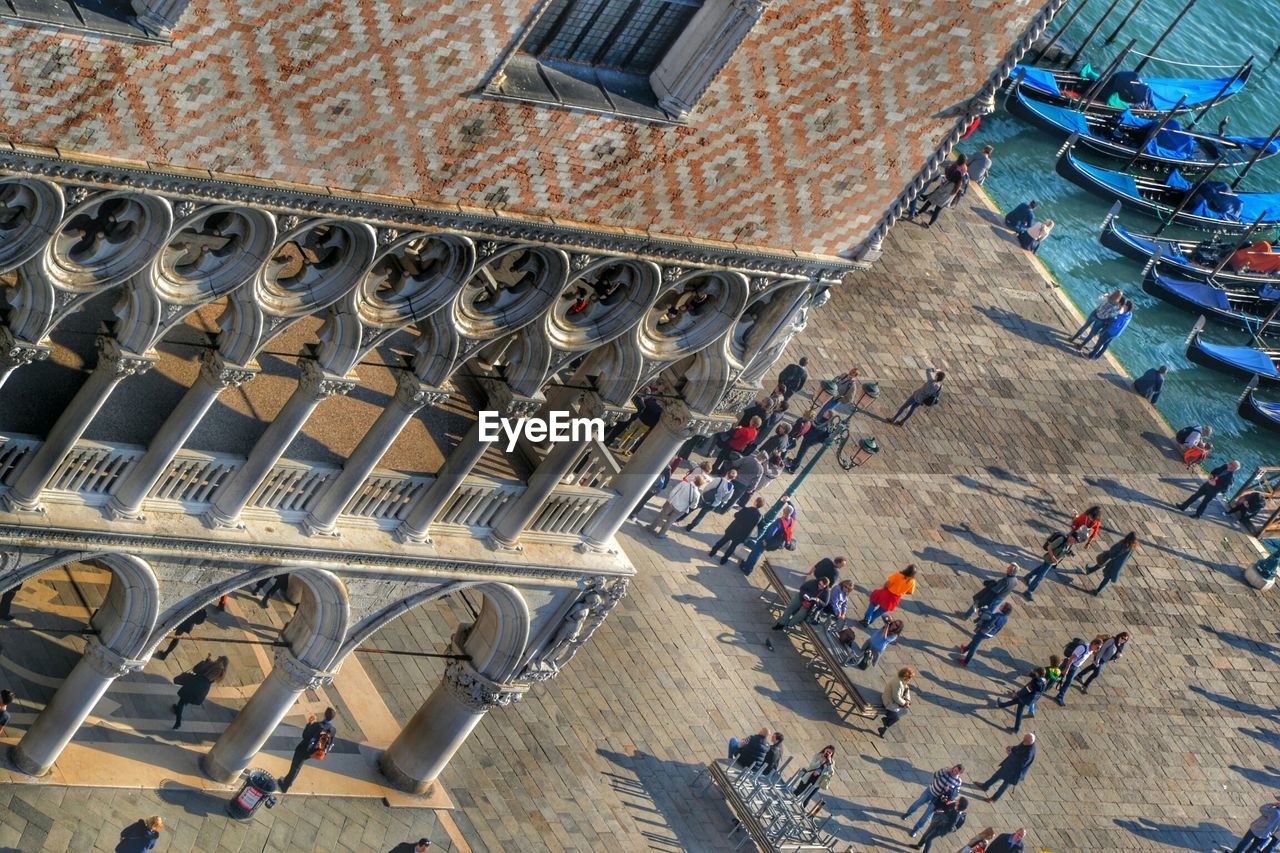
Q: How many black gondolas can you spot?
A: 7